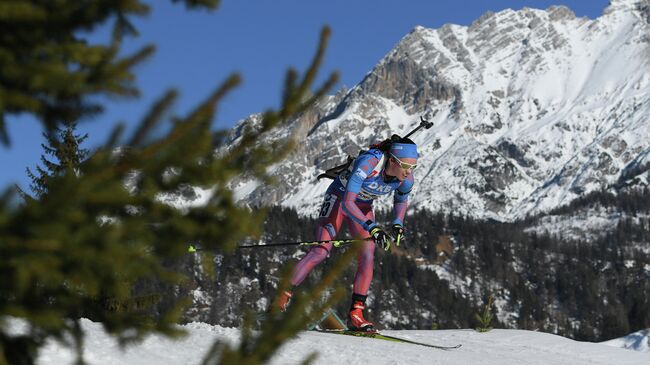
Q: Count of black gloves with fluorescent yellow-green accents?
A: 2